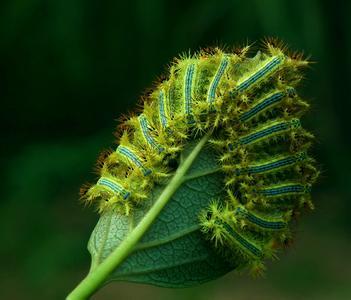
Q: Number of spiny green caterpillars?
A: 13